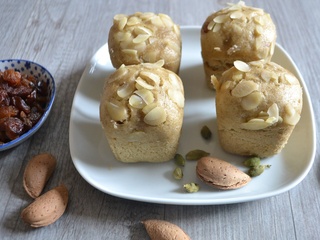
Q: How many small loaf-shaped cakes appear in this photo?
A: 4